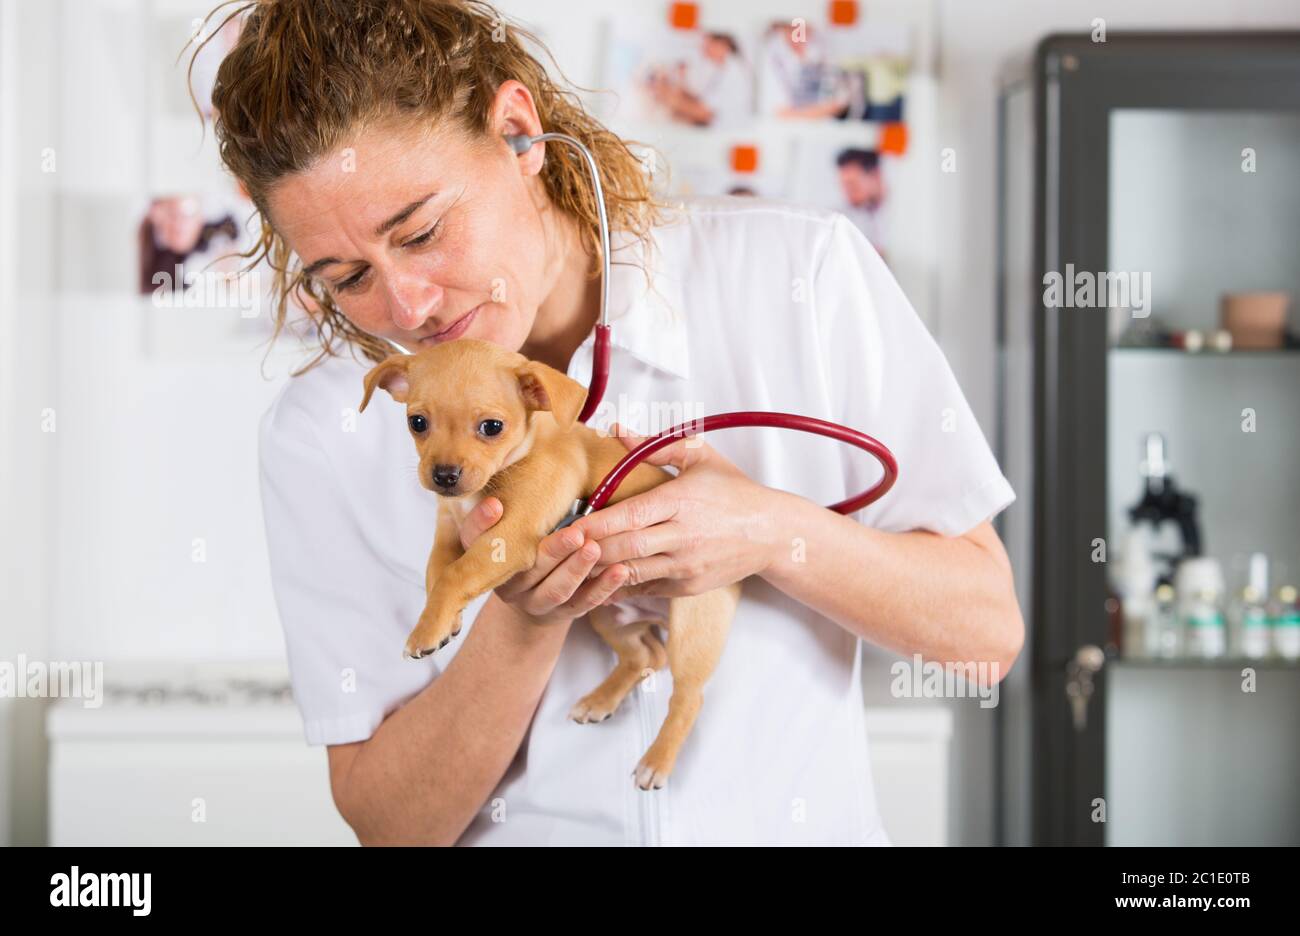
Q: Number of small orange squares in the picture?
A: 4